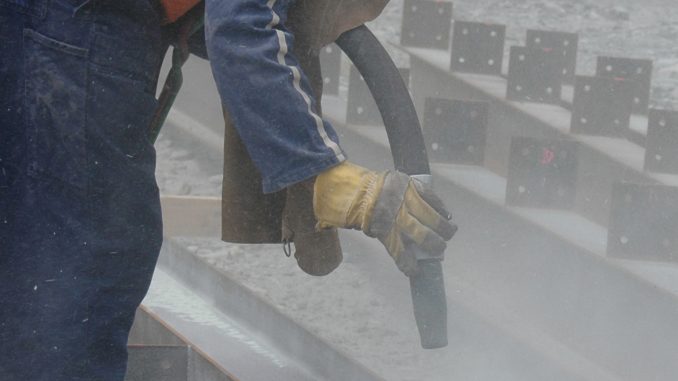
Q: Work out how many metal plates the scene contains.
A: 12